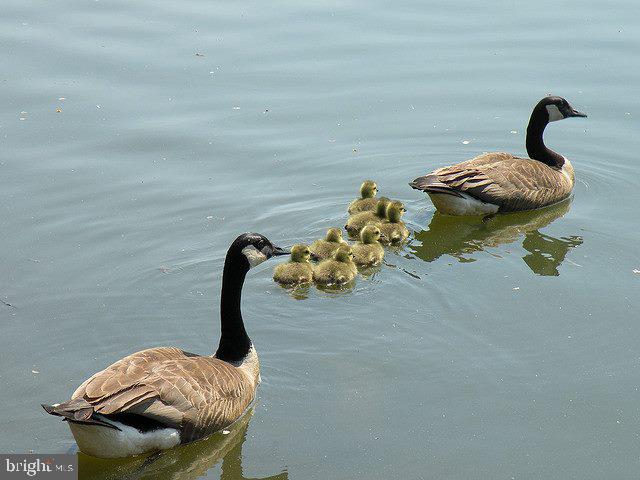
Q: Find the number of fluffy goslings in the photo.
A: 7